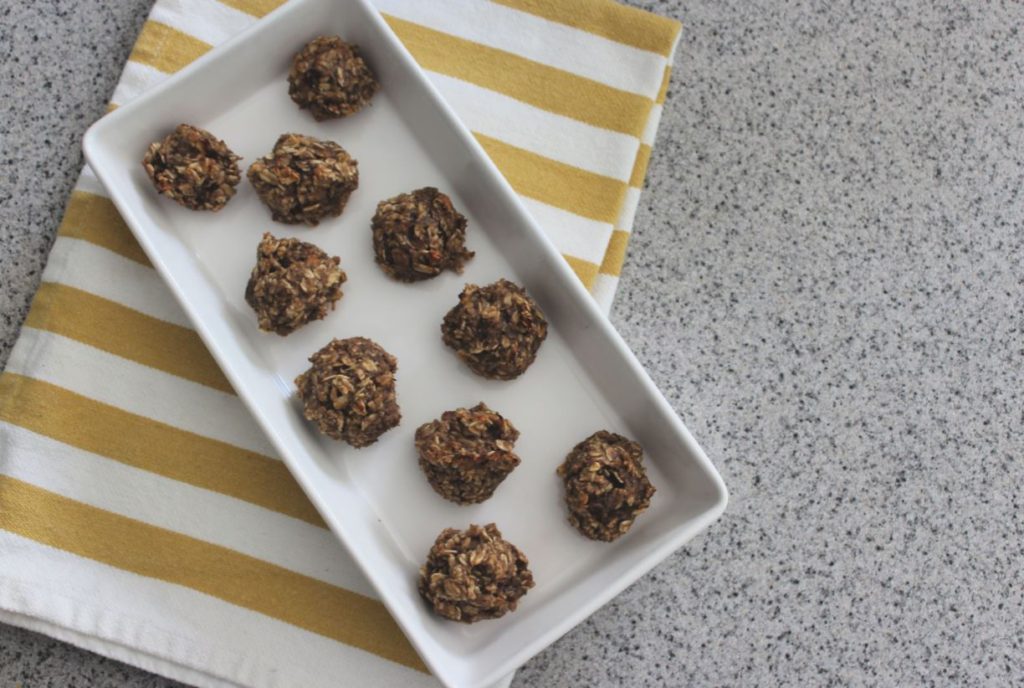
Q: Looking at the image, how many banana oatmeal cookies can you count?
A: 10